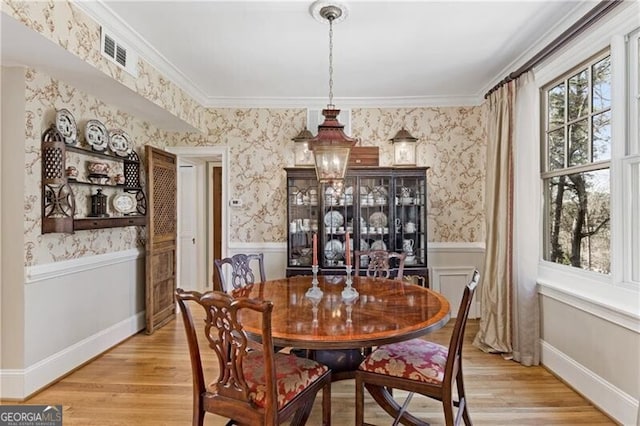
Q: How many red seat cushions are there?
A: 2